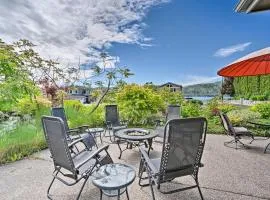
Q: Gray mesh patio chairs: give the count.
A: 5